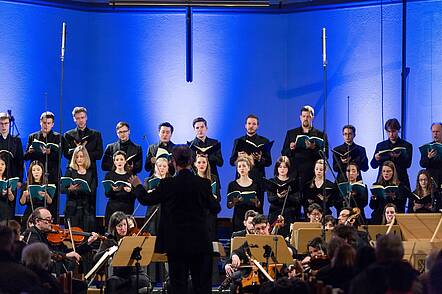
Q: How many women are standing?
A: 12